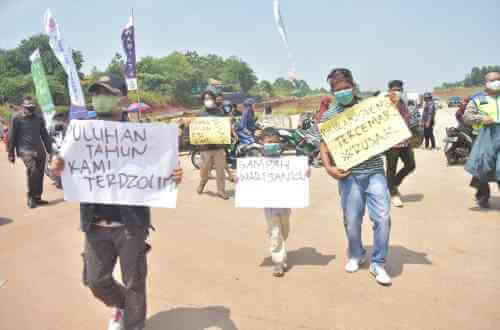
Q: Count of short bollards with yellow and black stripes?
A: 0